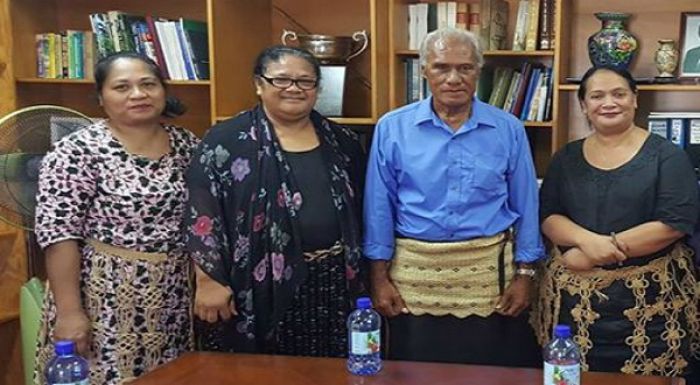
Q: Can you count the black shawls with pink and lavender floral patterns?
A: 1